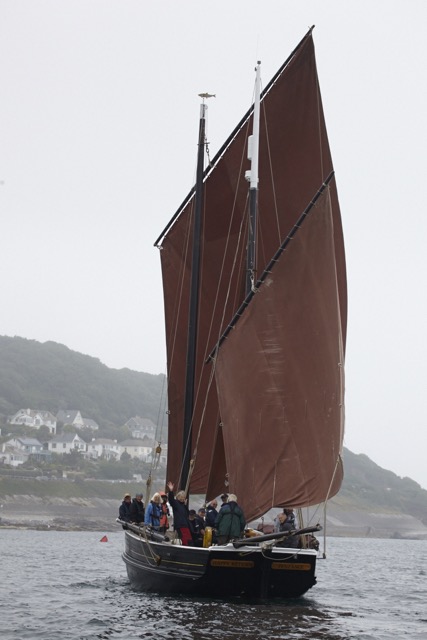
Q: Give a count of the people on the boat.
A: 12